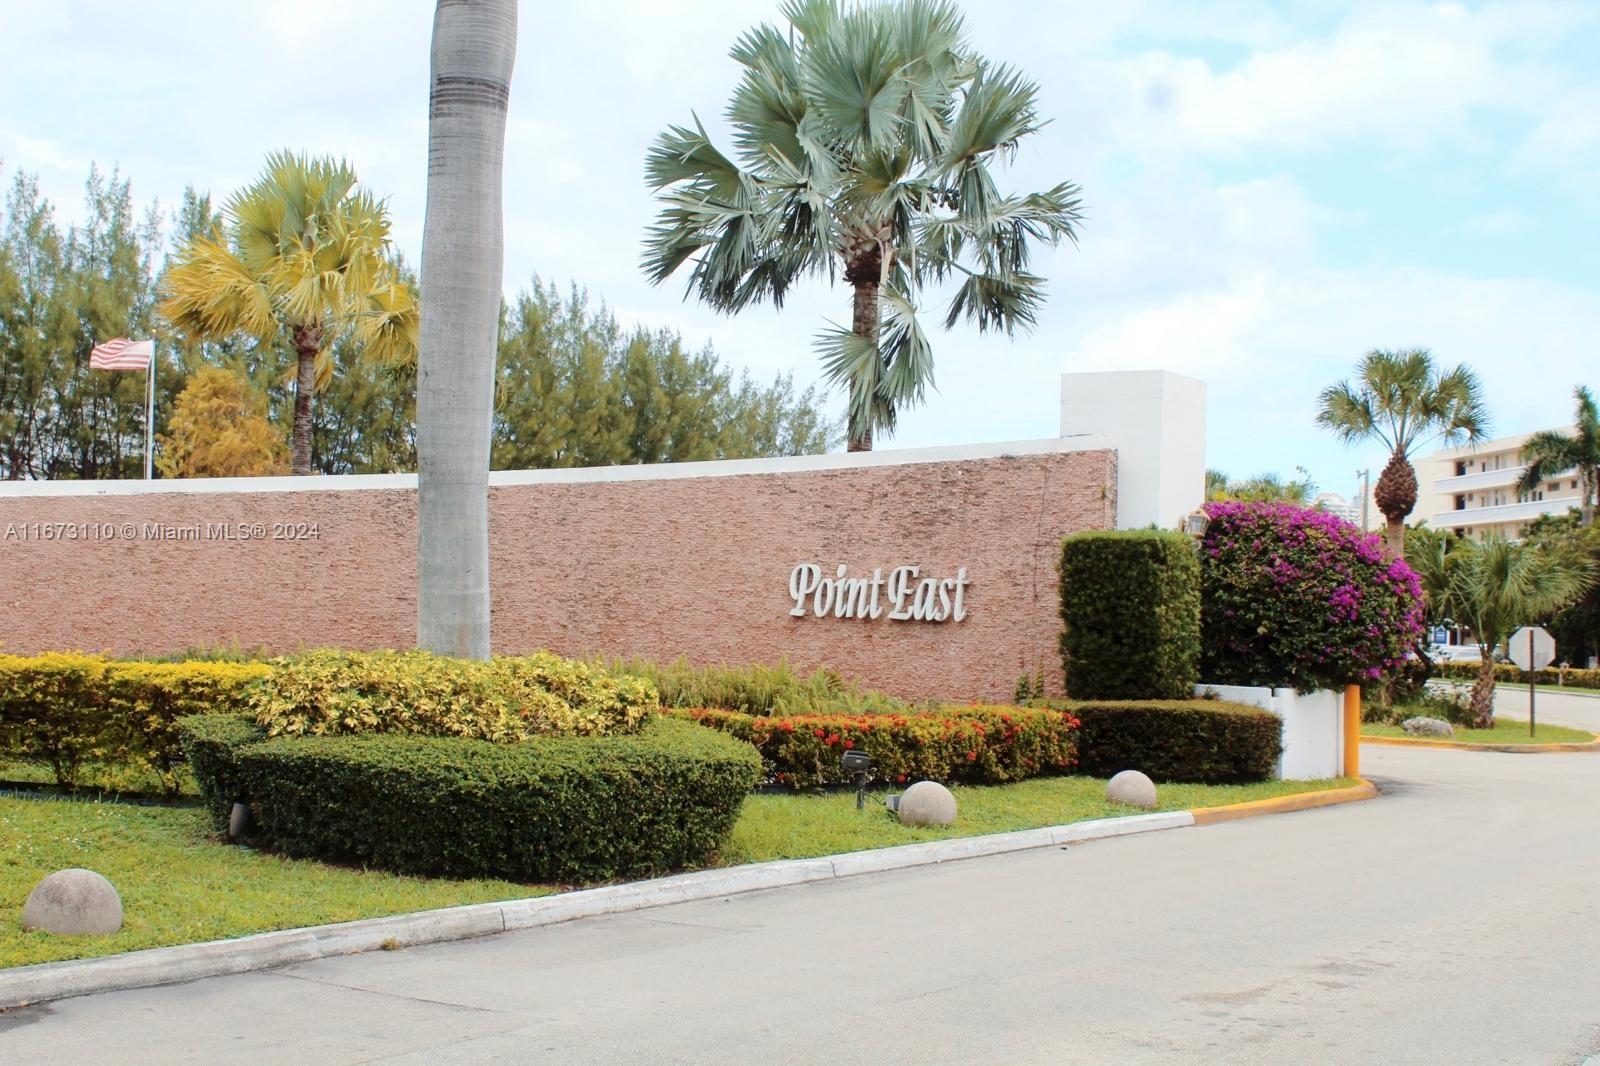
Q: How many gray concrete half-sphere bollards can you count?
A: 3